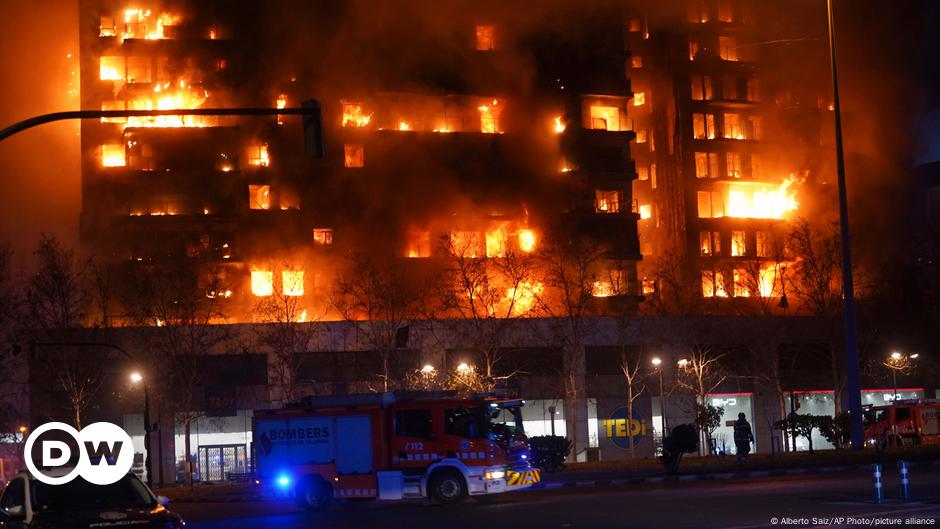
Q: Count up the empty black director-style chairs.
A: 0